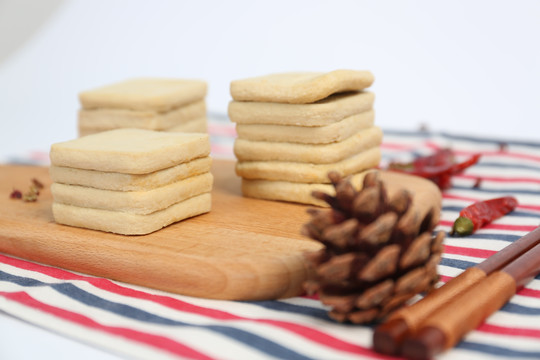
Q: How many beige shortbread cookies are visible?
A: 13